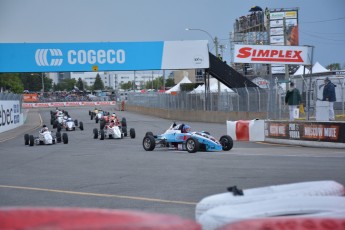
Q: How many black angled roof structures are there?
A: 1